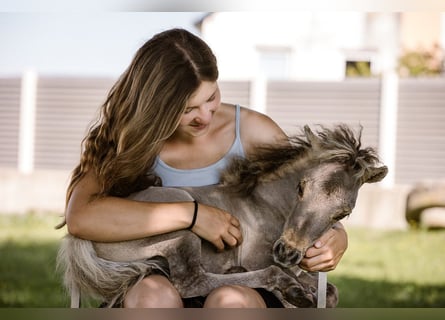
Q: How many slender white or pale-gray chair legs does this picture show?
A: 2